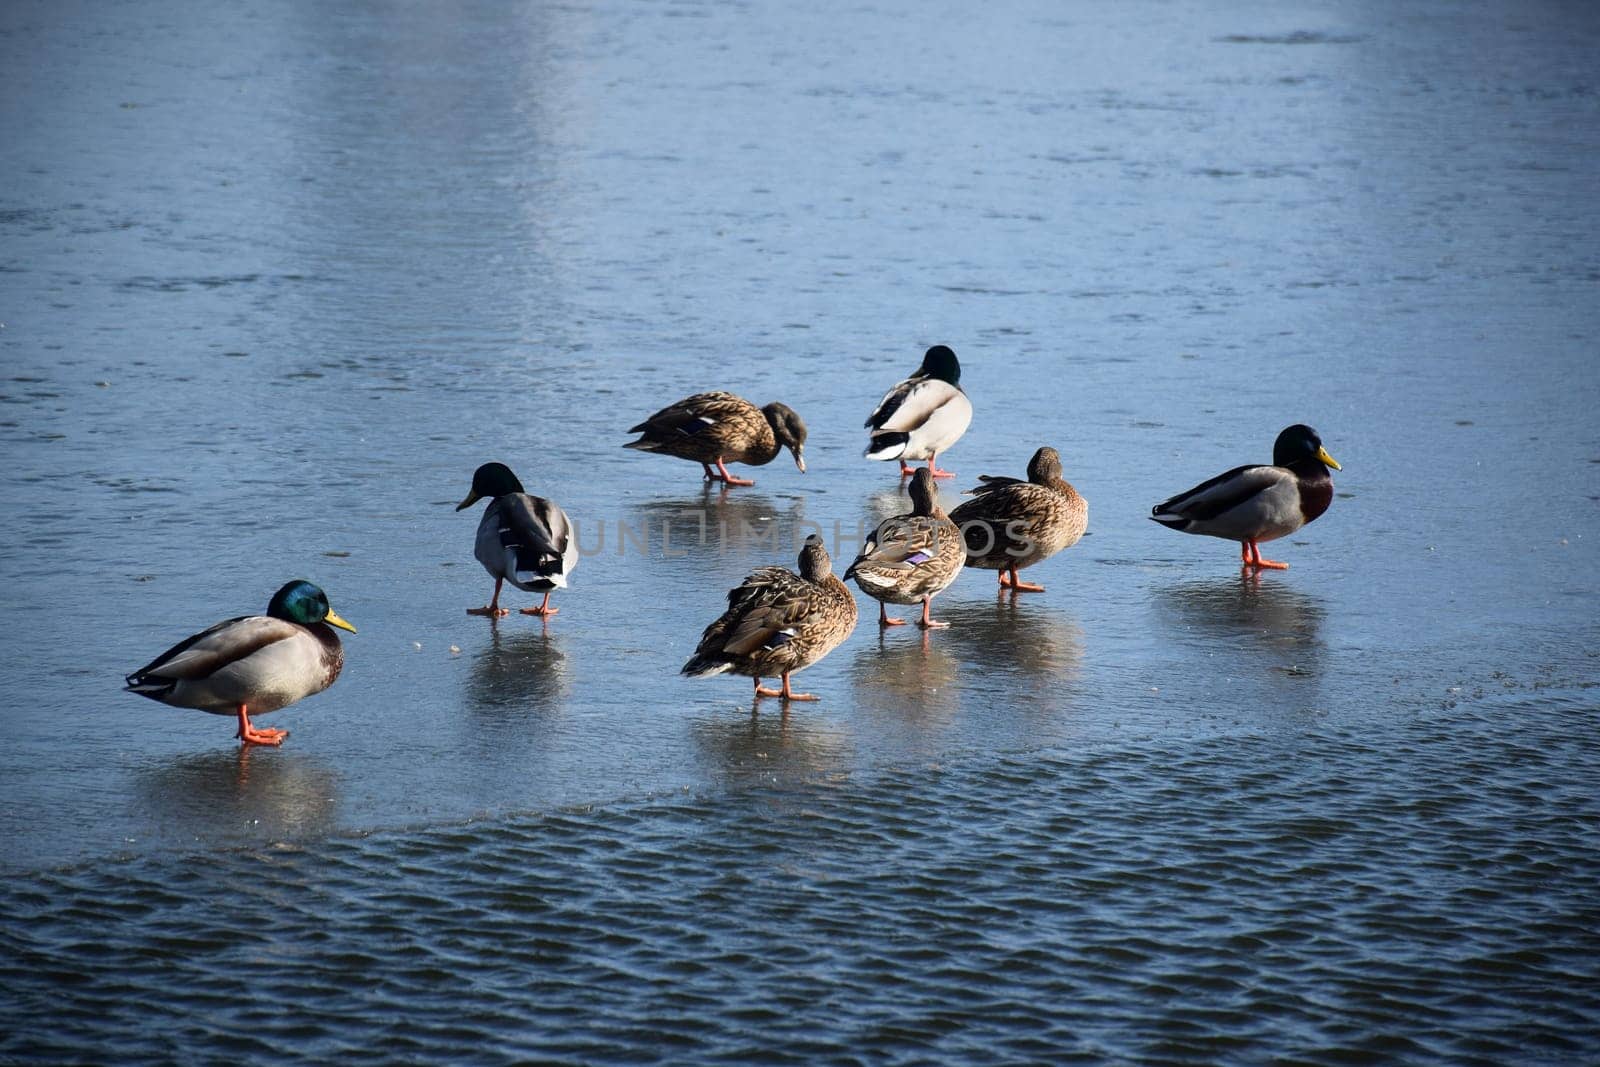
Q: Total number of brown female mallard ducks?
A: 4